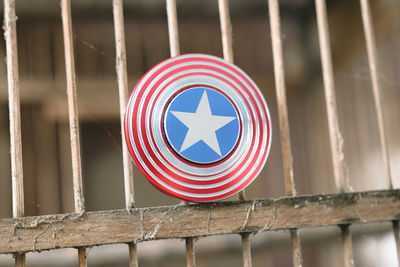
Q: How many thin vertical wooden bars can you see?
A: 8